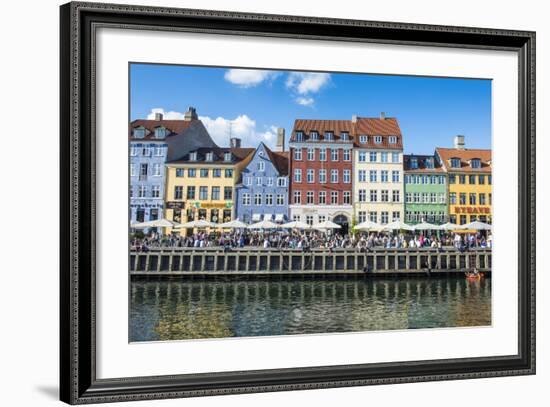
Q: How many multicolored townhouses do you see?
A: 7